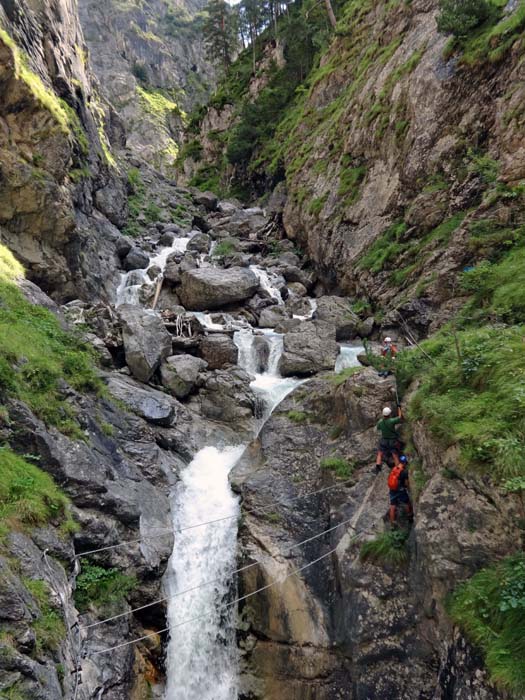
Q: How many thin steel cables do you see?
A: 3